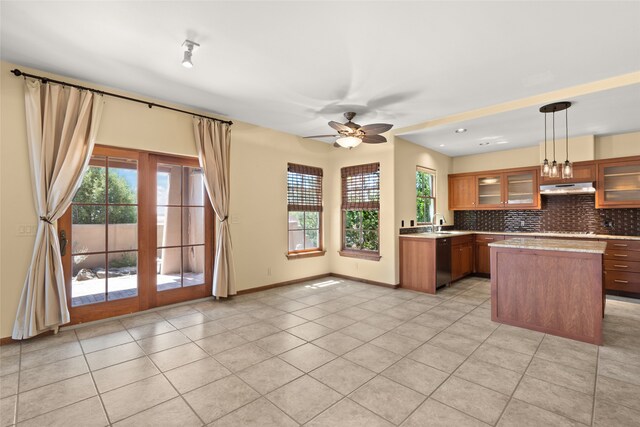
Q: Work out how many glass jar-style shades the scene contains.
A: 3